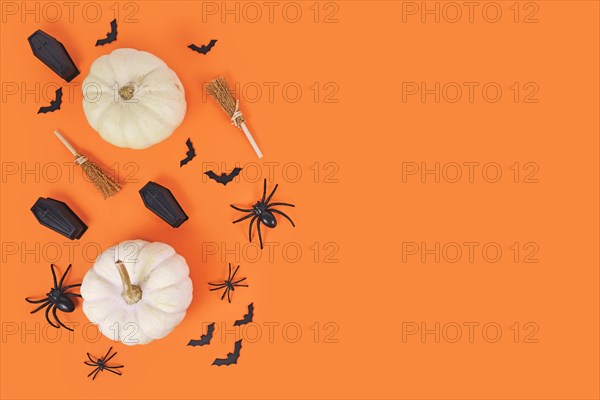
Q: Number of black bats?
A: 8